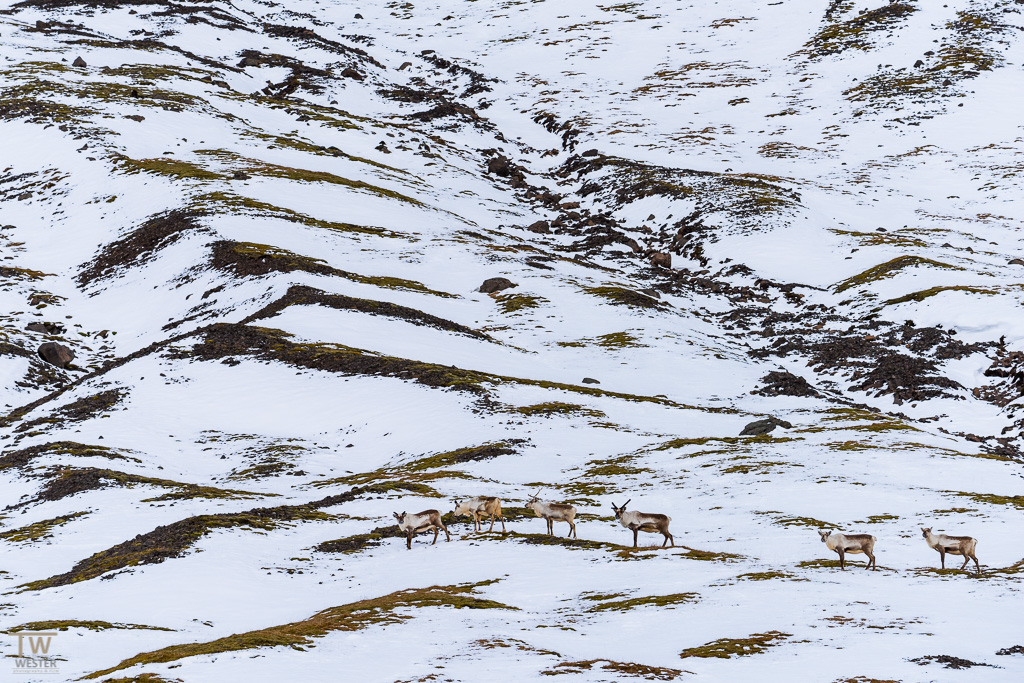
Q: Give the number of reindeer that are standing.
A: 6